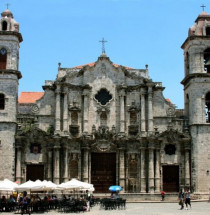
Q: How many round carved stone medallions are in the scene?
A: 2